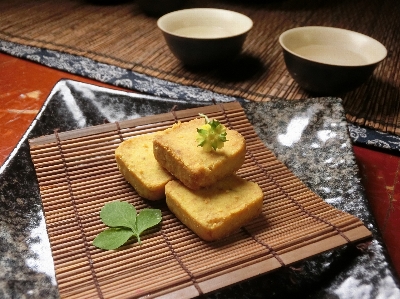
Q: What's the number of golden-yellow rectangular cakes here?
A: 3